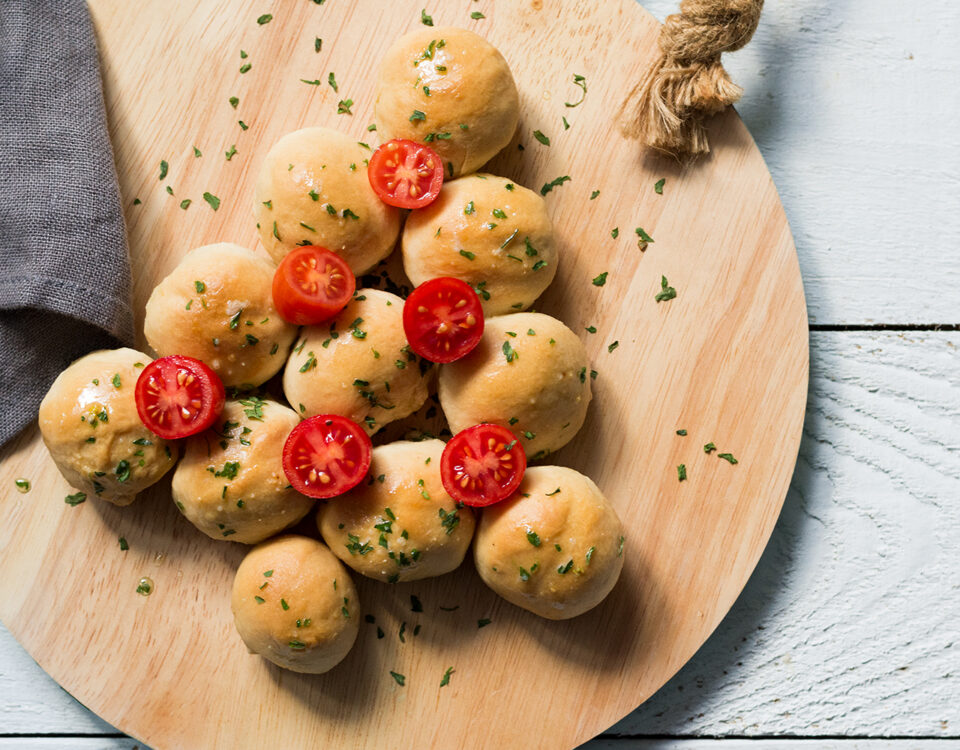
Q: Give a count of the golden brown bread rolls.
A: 11